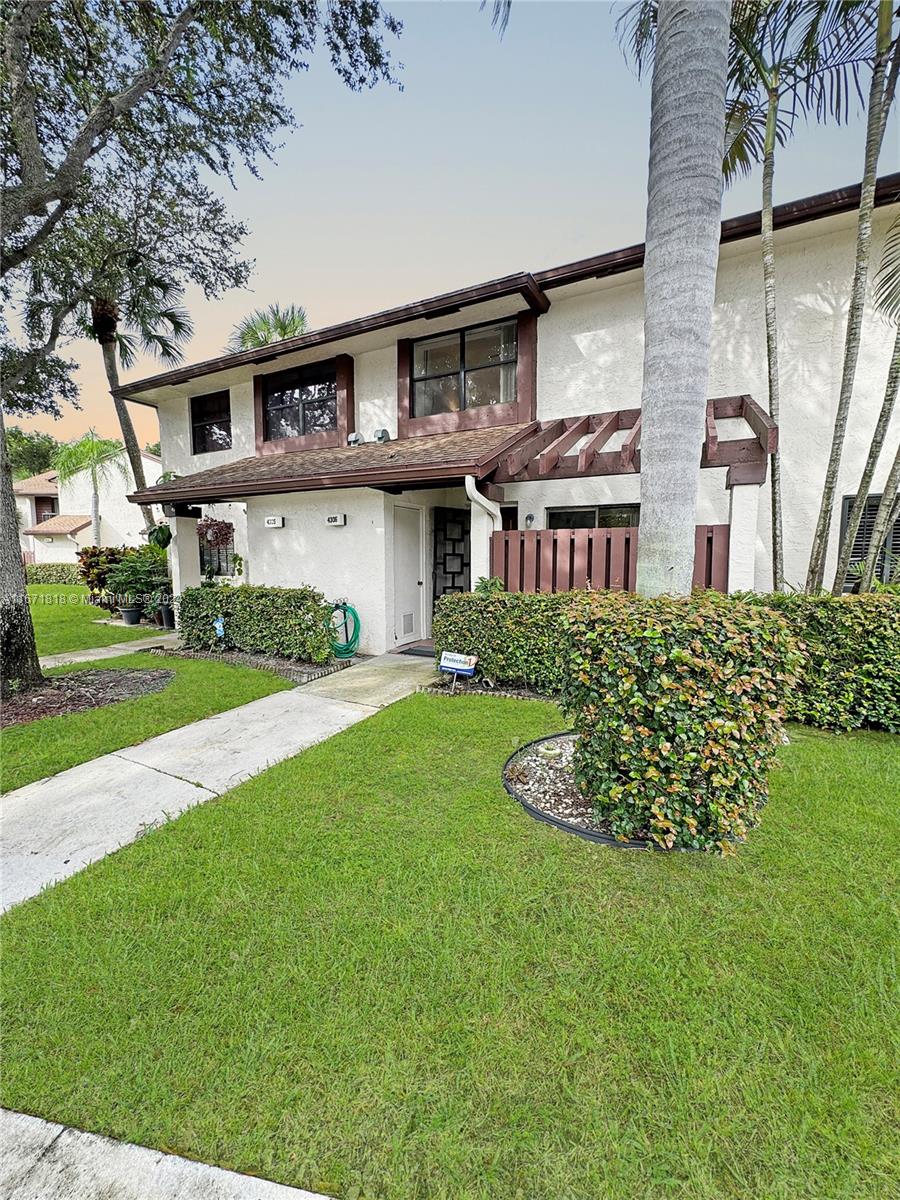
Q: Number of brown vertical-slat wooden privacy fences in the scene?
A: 1